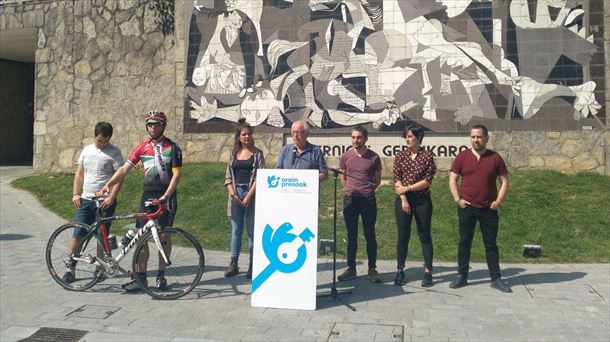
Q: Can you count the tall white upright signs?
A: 1